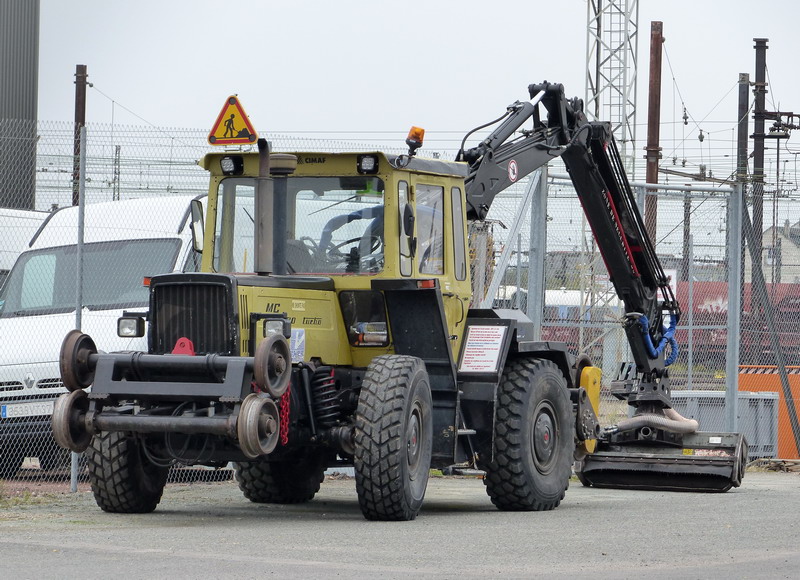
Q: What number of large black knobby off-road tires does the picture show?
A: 4